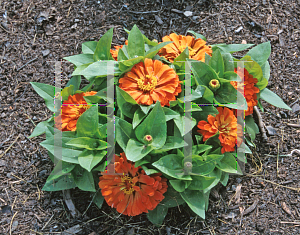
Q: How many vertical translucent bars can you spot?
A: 4